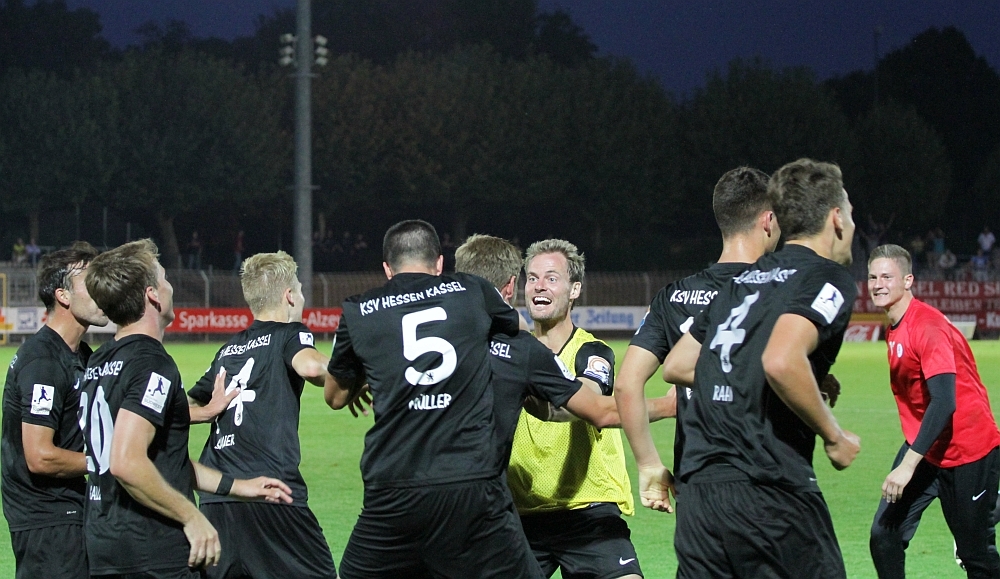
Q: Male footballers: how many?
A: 9